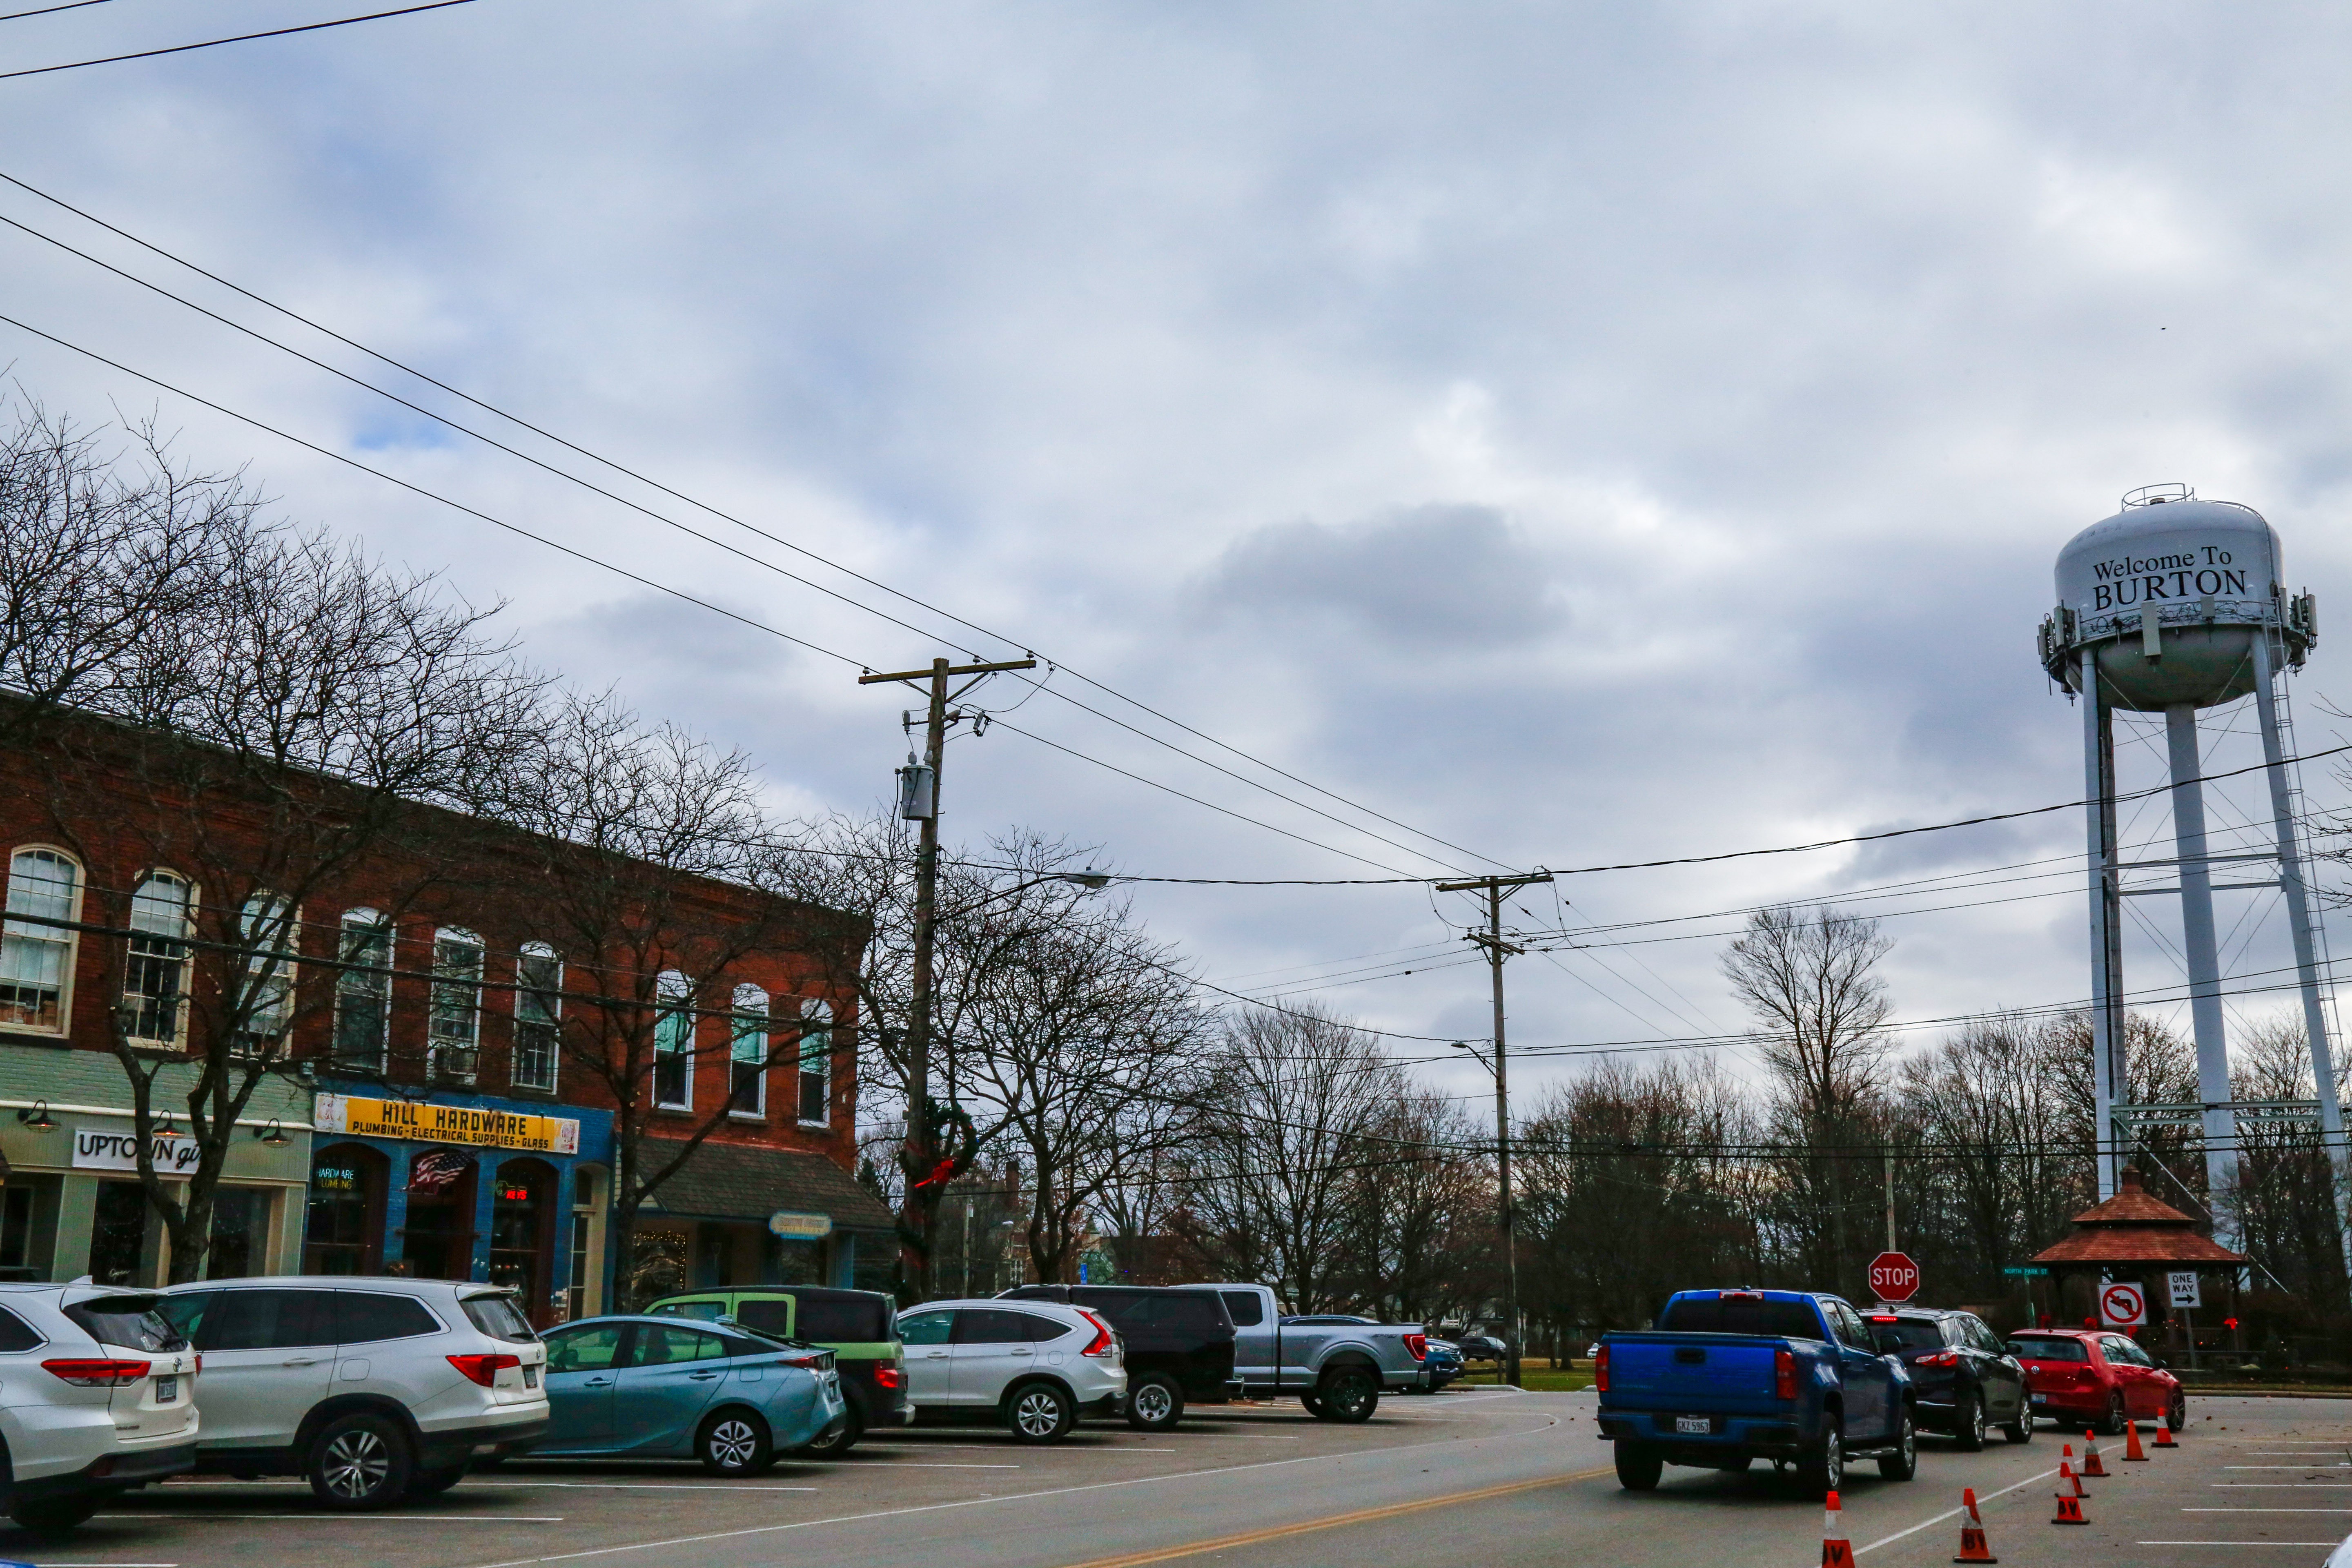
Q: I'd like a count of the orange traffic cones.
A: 7